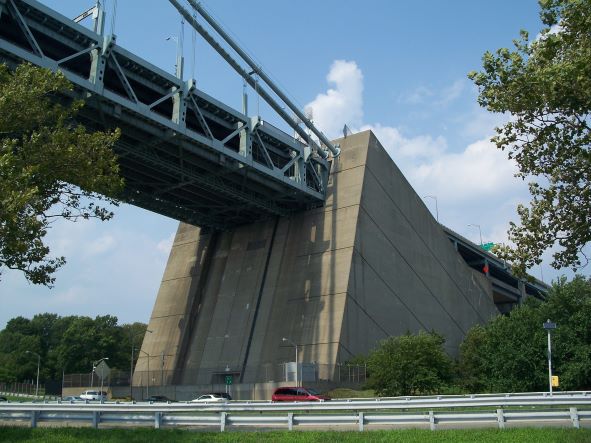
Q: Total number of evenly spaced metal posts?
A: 9